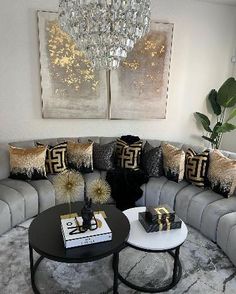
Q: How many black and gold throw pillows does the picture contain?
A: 7